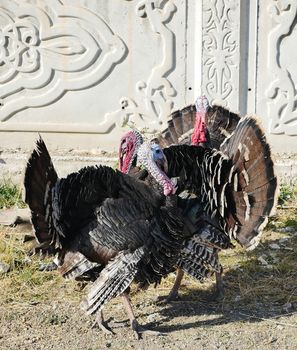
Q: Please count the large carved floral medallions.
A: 1